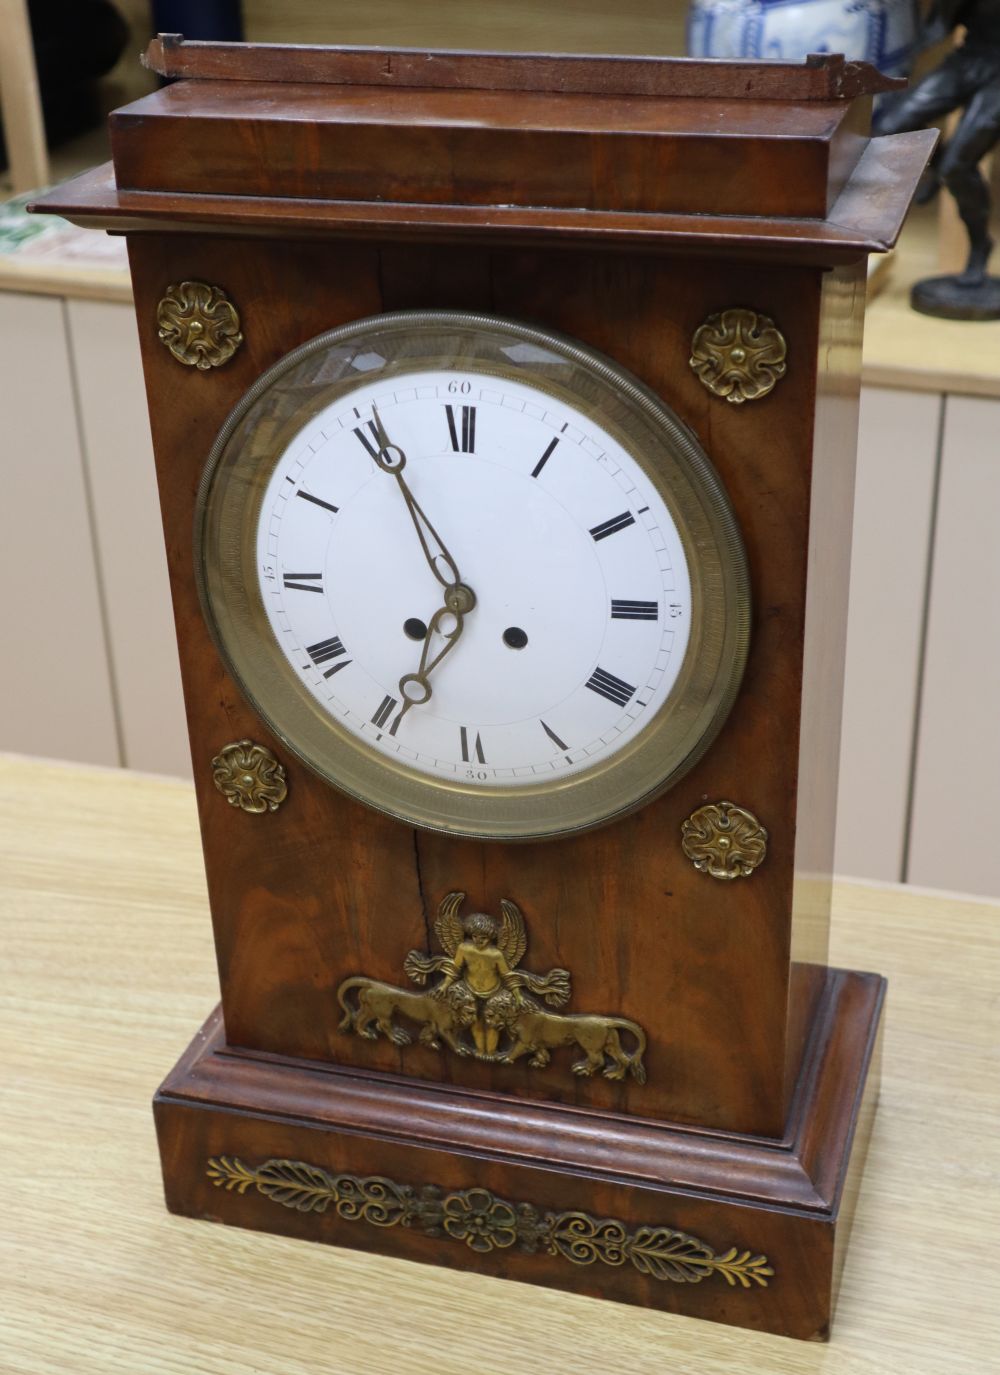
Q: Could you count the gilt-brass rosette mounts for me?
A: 4